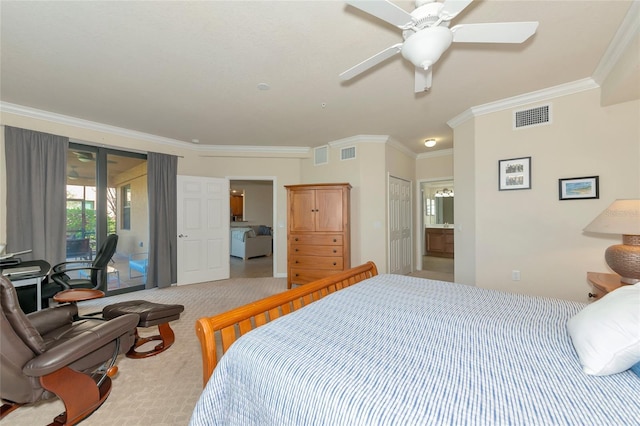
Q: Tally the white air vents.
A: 3